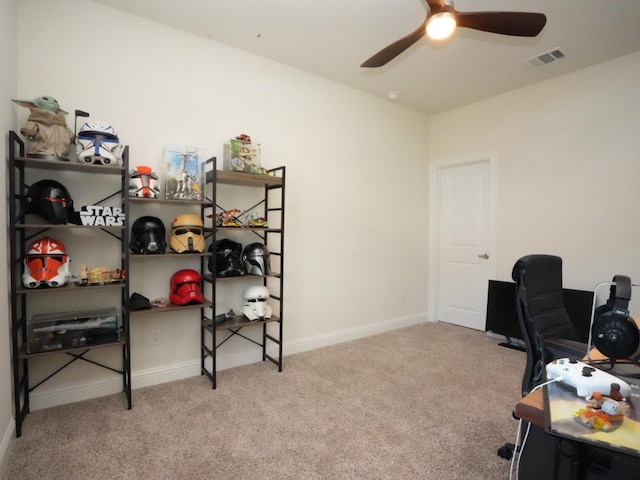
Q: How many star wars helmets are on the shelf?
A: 10